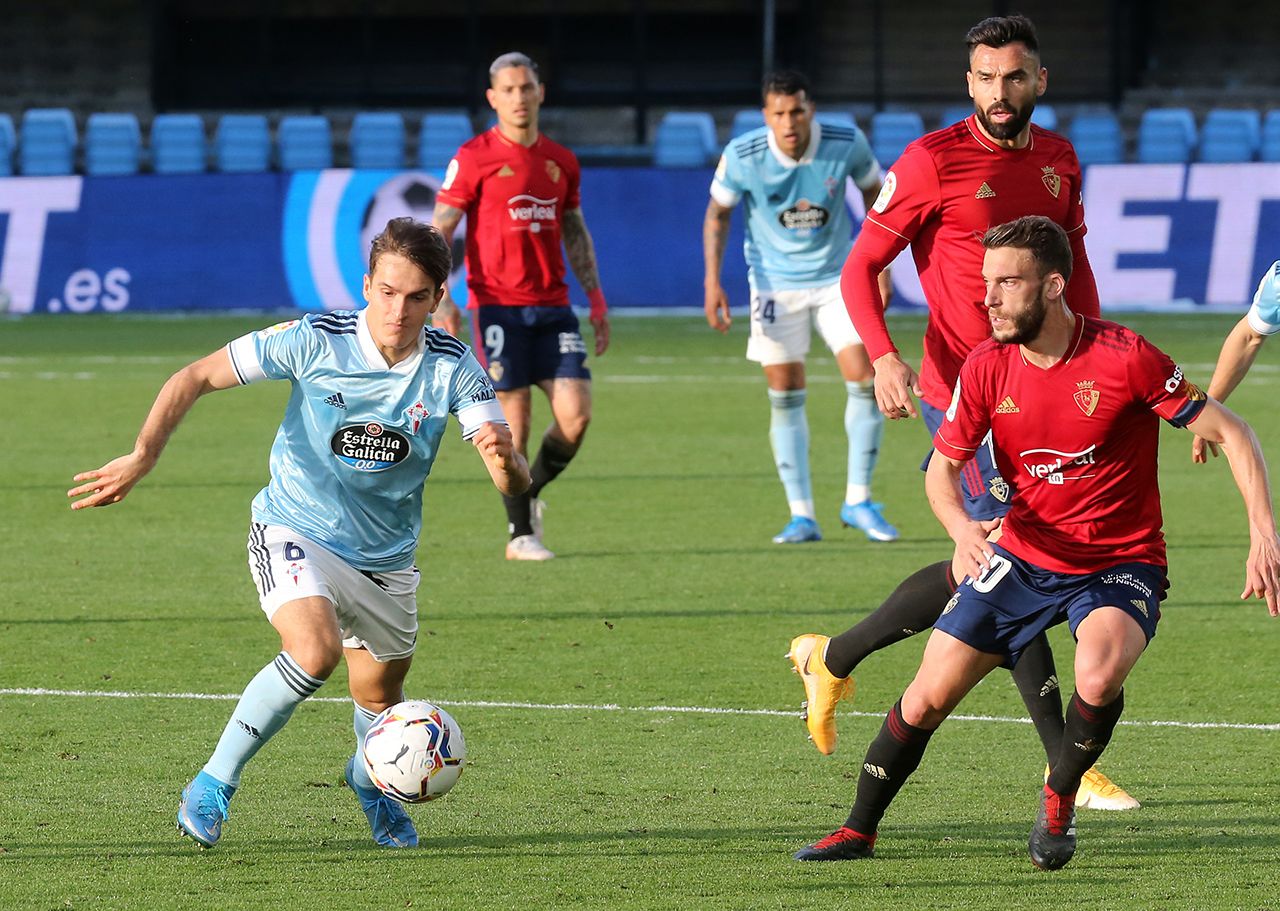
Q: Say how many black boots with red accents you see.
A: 2